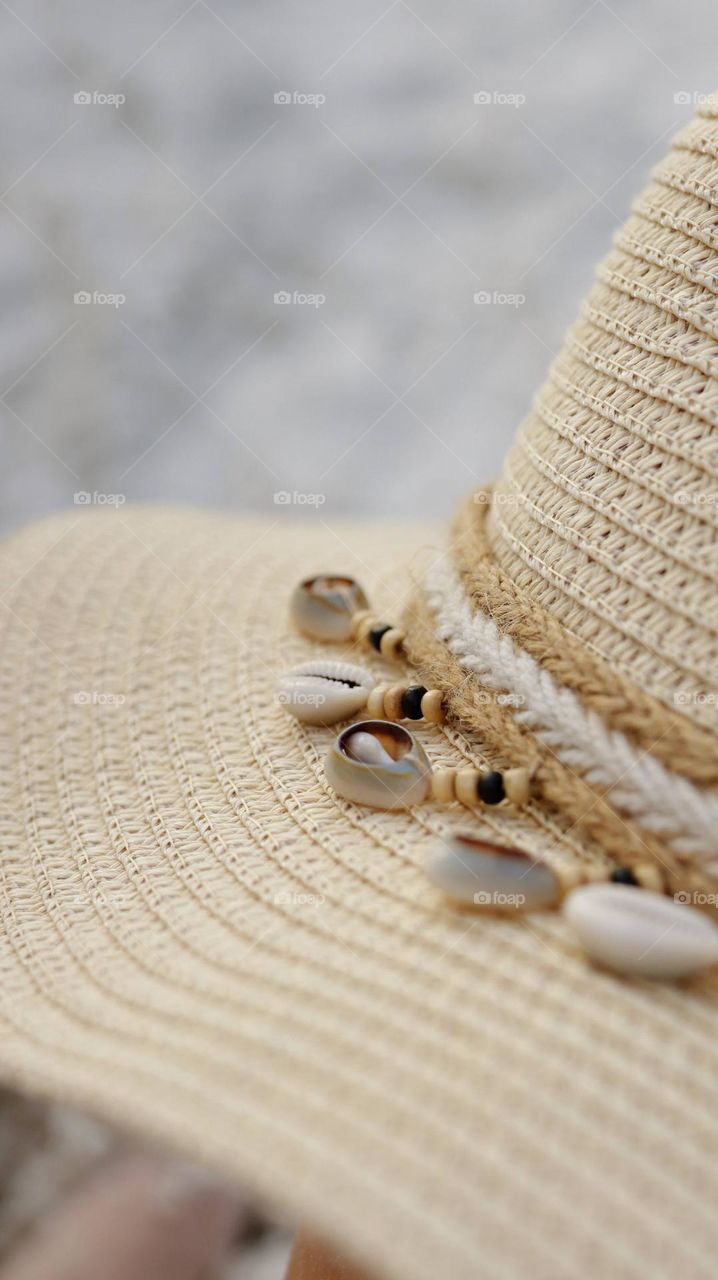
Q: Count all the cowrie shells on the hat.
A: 5